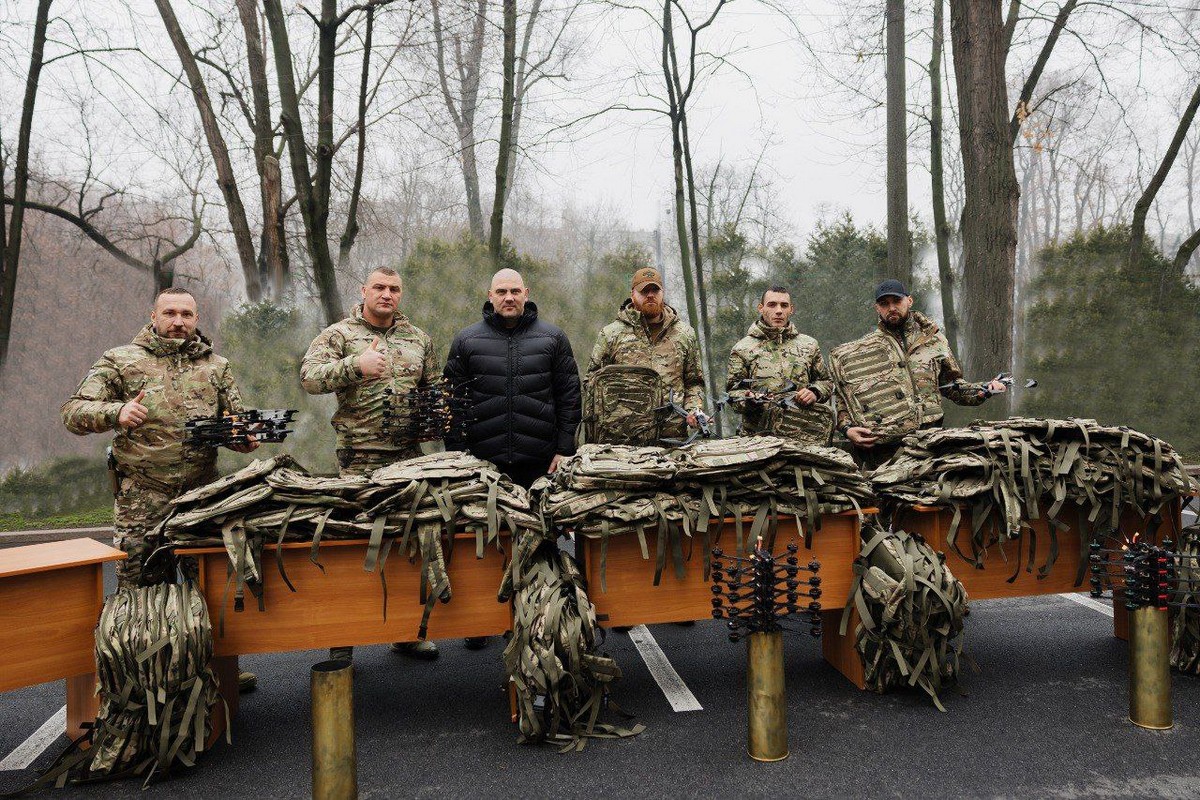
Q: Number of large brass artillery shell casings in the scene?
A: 3